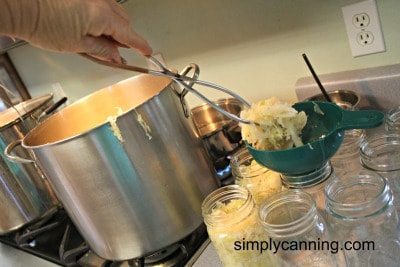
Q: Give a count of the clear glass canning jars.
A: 8